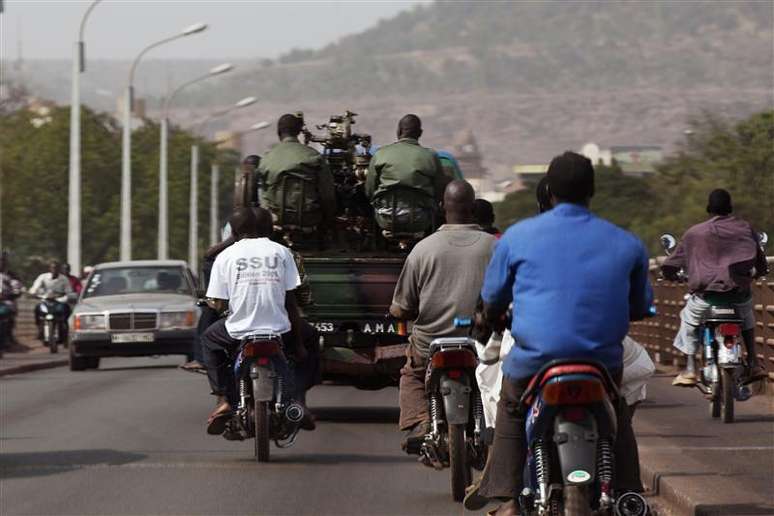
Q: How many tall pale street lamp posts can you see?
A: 5